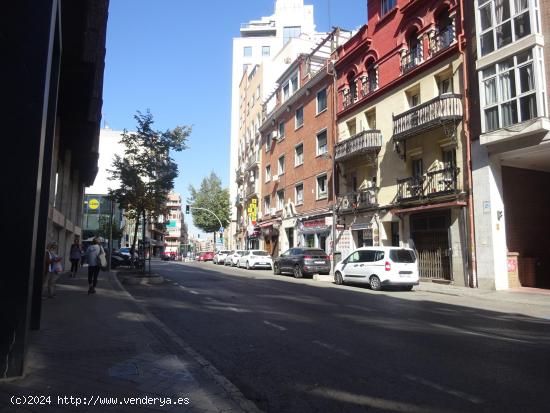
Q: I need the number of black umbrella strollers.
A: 0